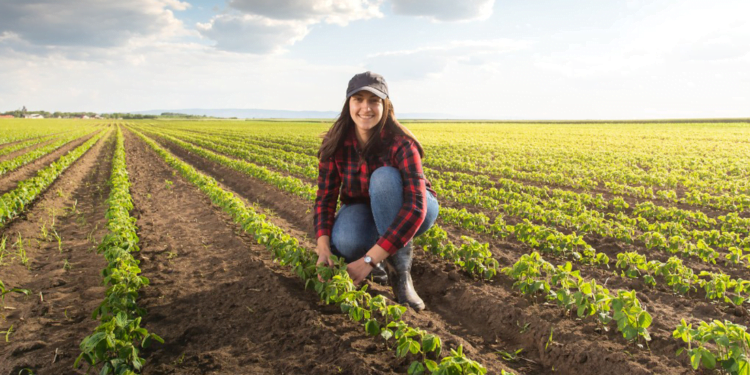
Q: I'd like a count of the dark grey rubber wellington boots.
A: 2